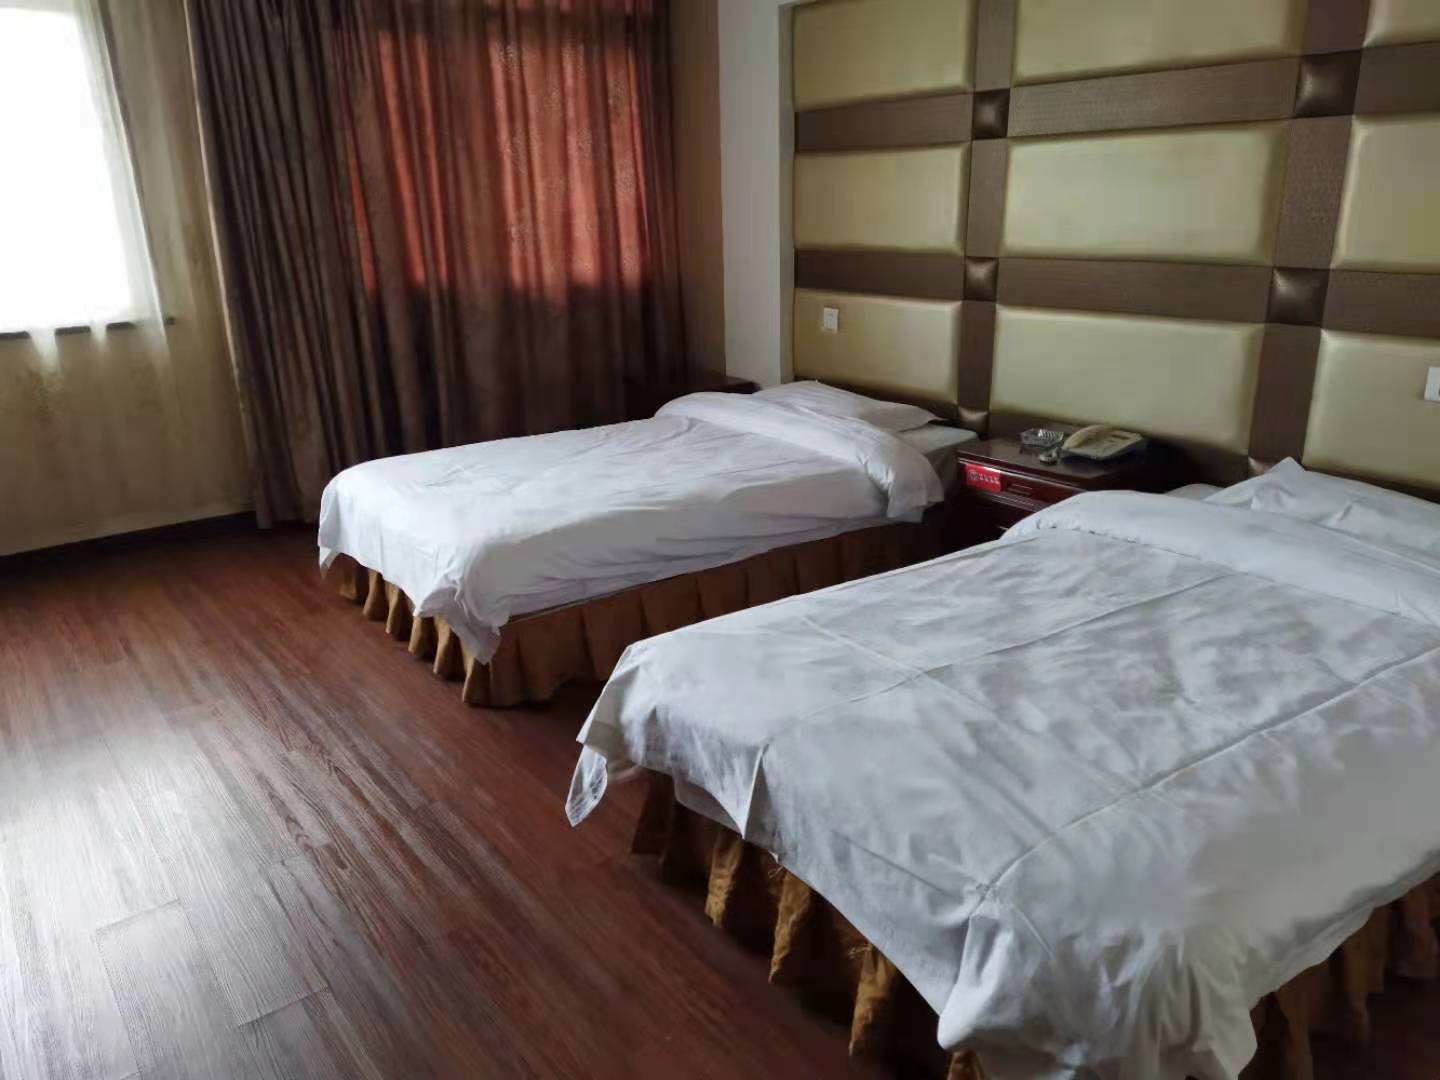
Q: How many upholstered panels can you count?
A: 9